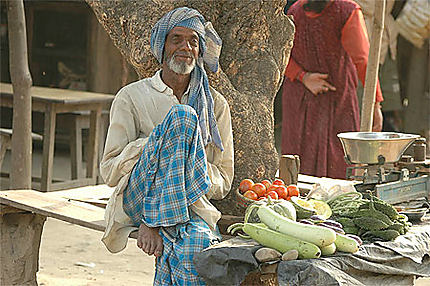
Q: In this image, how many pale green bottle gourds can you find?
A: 4